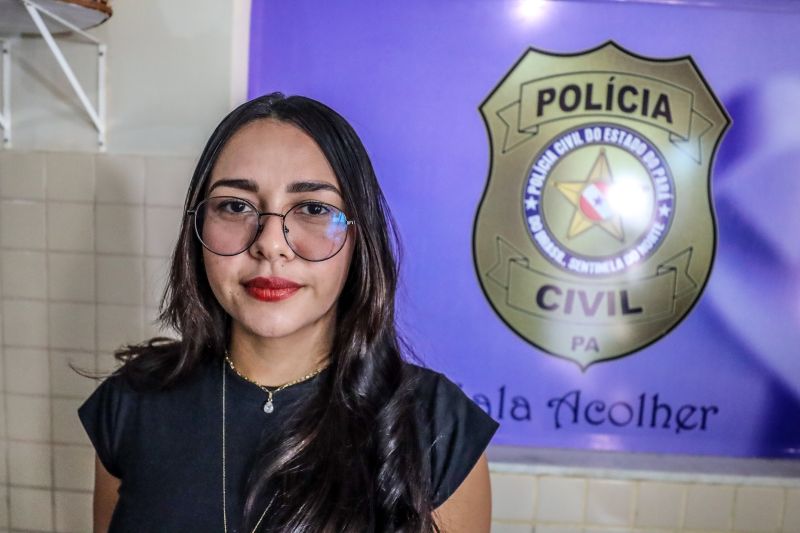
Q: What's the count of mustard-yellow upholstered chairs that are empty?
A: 0